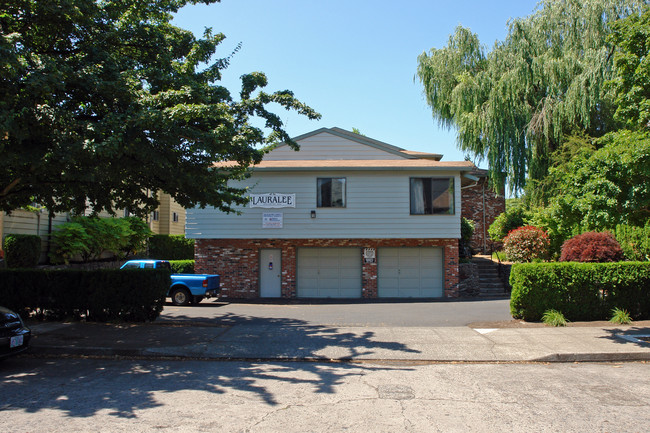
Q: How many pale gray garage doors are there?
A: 2